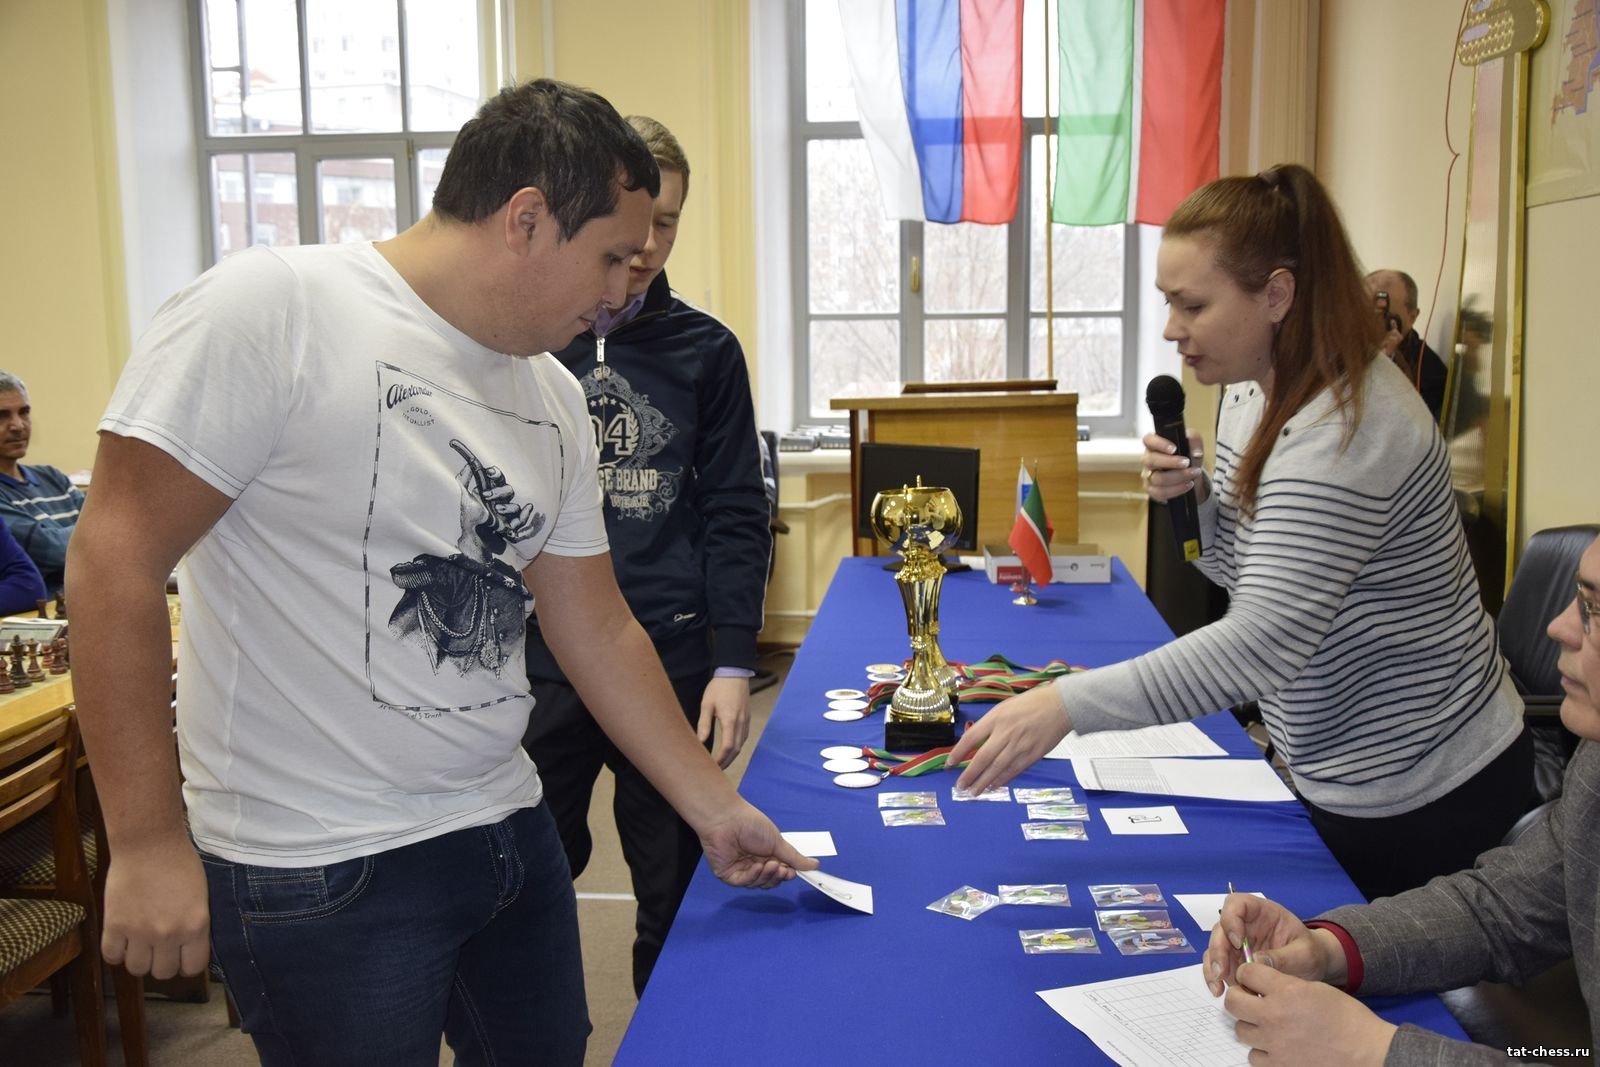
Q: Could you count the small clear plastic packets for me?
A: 12